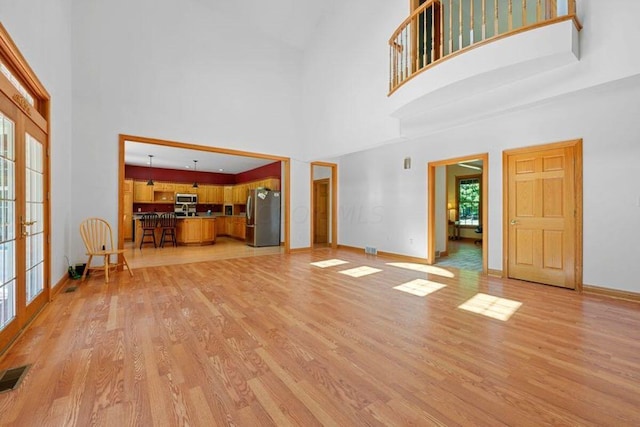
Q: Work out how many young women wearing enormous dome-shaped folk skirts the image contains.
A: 0